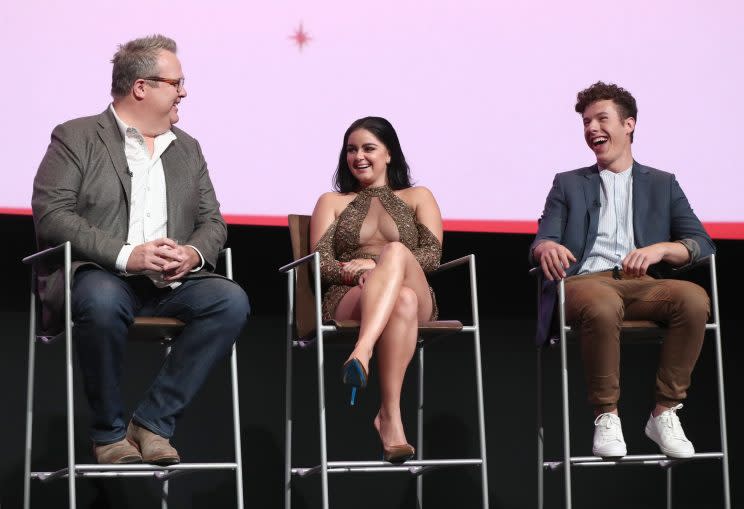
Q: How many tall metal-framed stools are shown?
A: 3